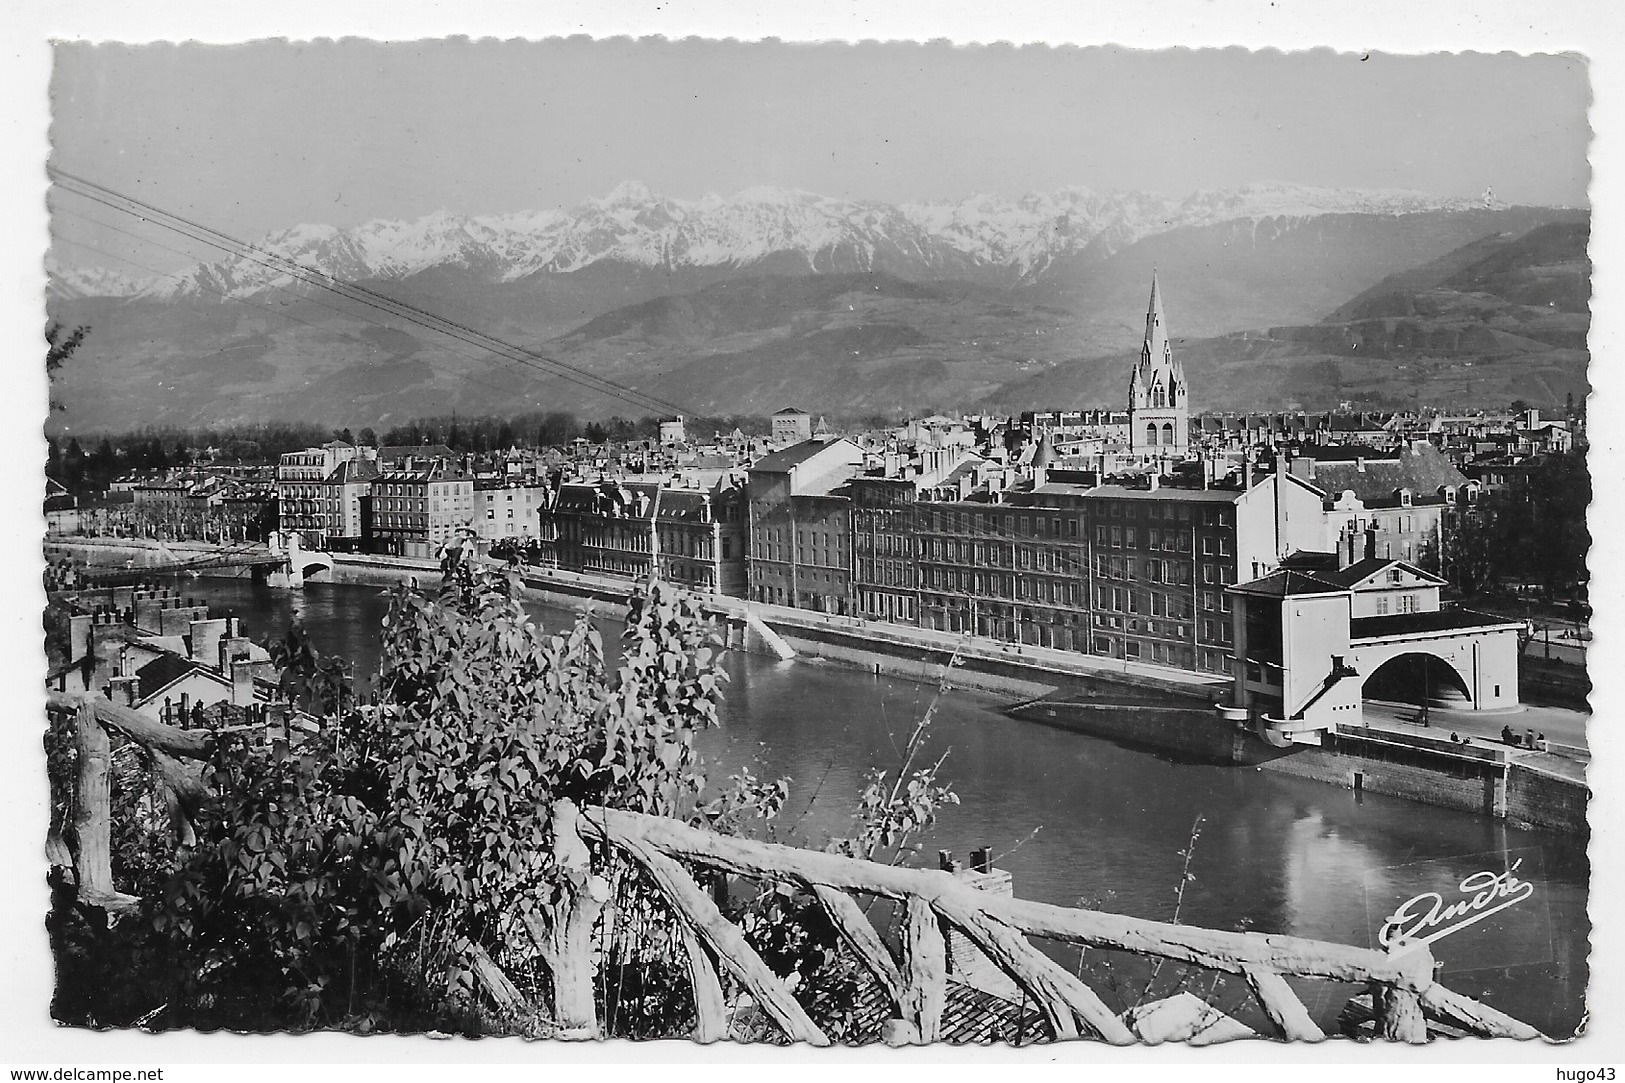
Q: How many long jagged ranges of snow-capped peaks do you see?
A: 1